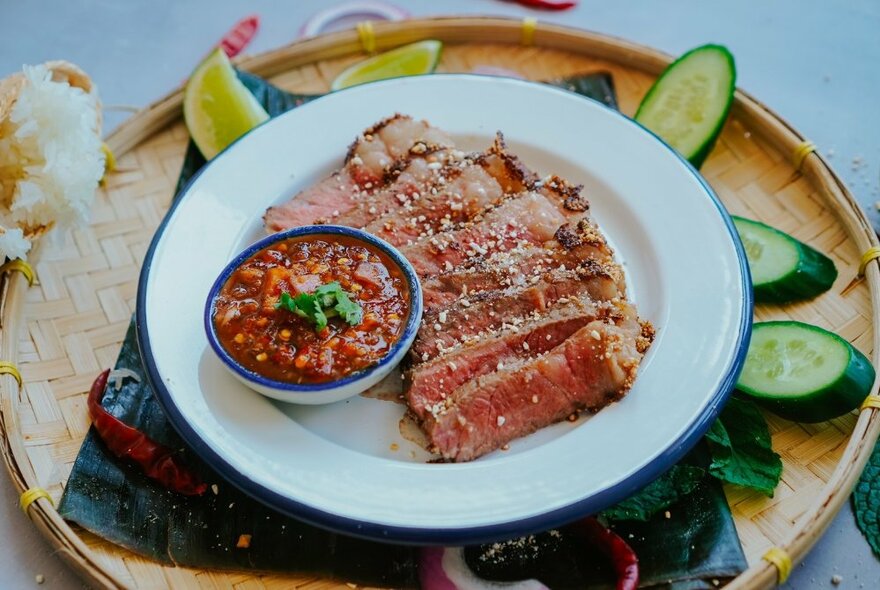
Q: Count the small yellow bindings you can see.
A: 10